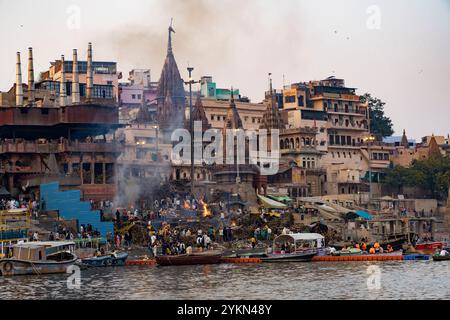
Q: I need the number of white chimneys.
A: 5